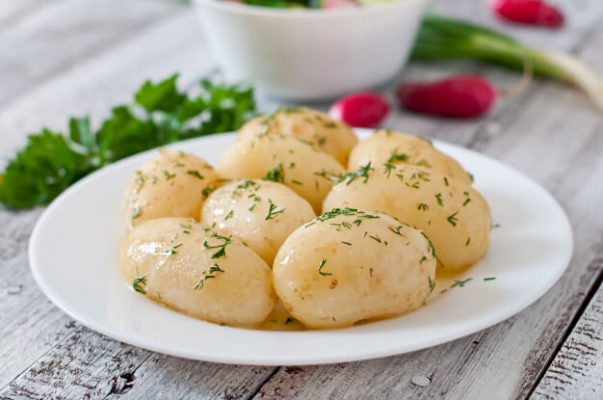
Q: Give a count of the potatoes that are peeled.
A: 8